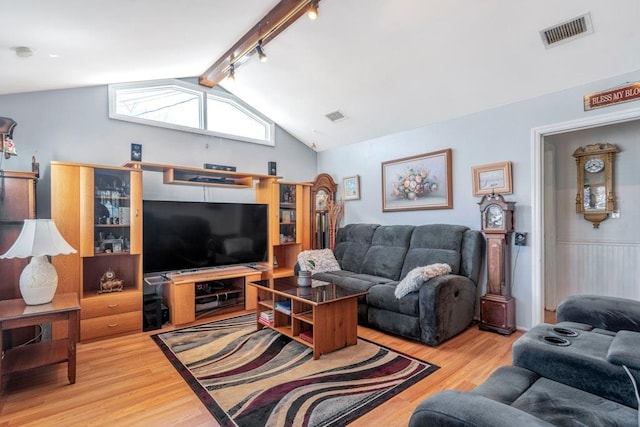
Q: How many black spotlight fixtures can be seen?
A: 3